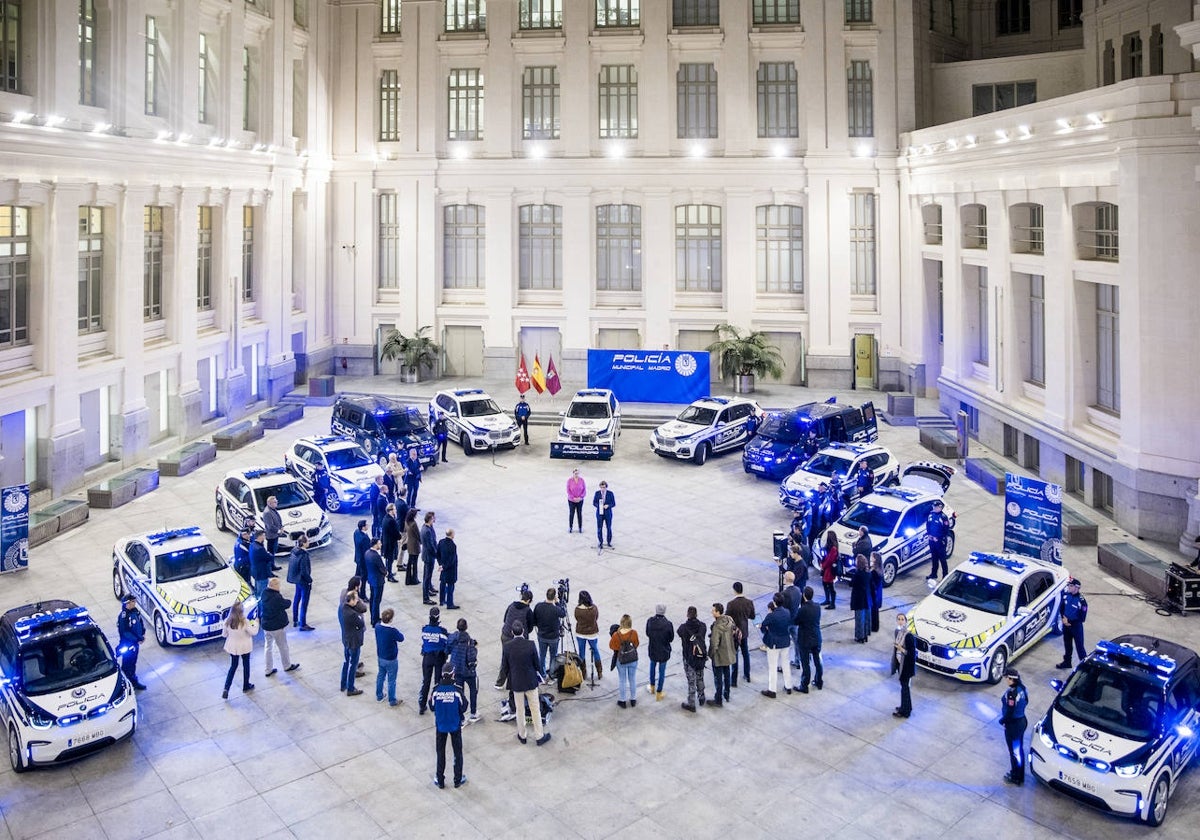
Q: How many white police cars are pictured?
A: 11